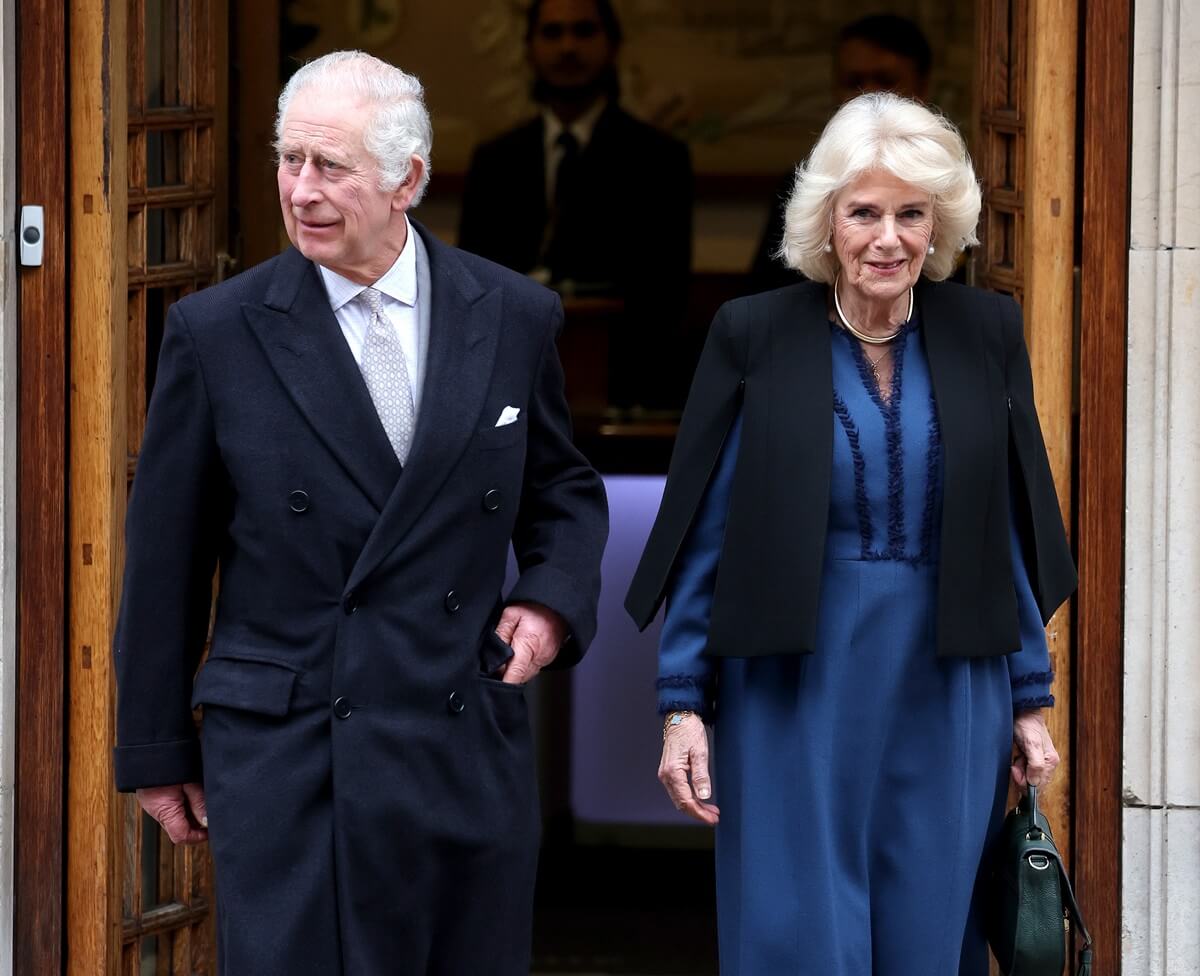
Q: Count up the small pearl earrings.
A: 2